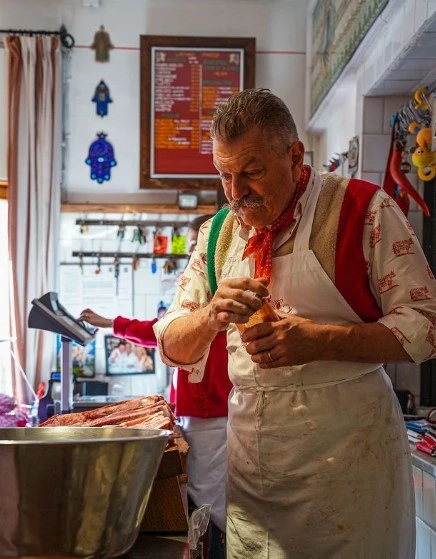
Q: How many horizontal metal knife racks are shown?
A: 2